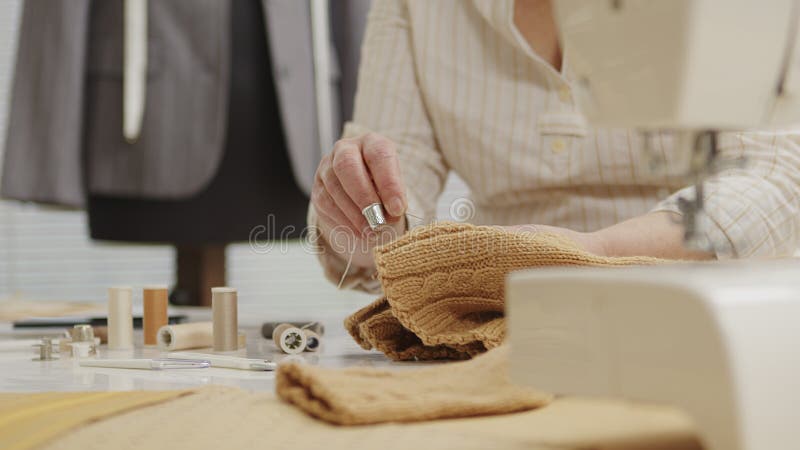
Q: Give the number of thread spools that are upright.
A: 3